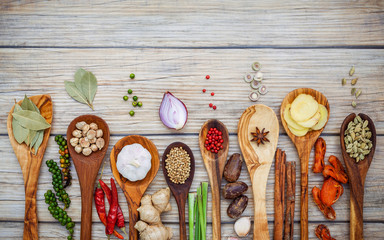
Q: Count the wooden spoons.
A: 8